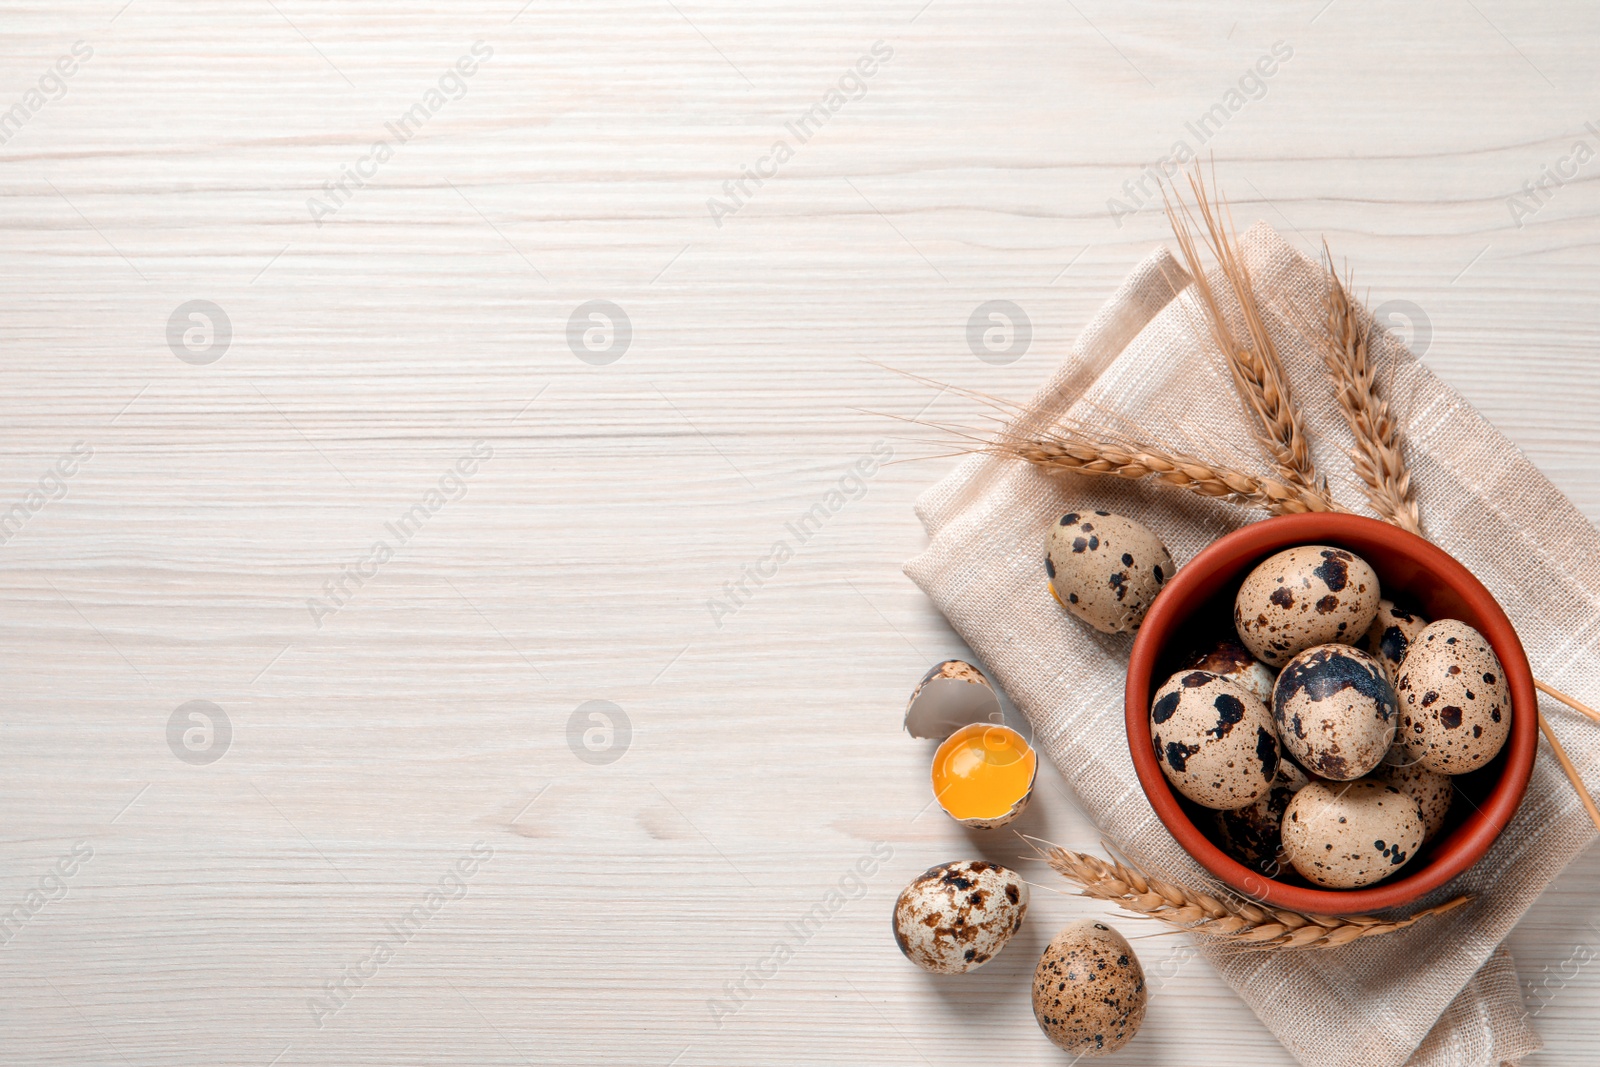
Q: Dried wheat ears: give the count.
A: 4